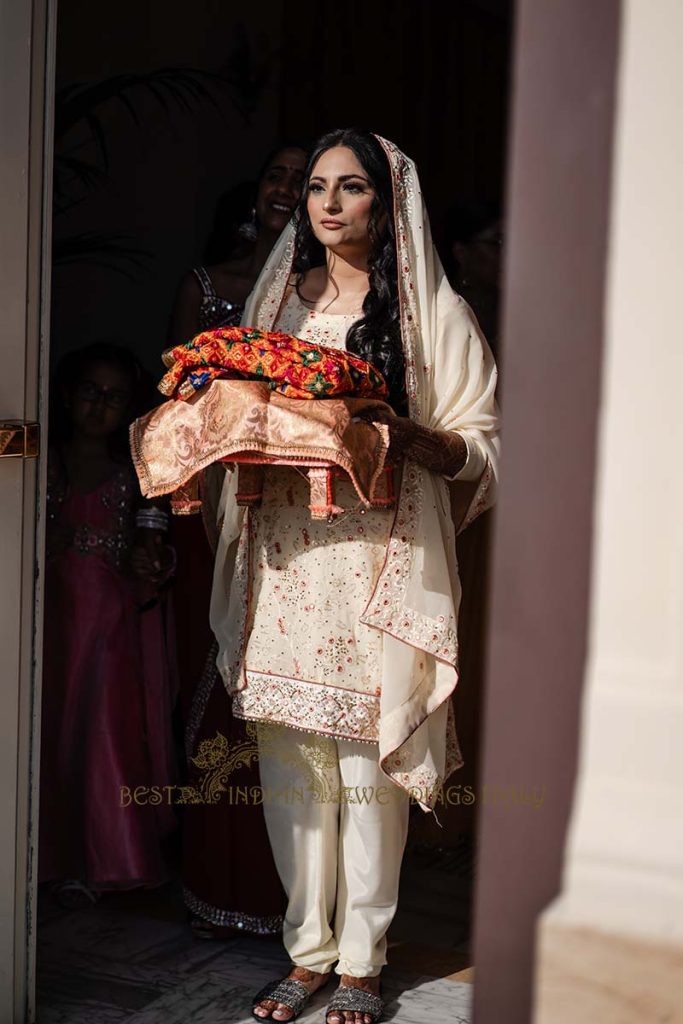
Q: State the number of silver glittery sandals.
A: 2